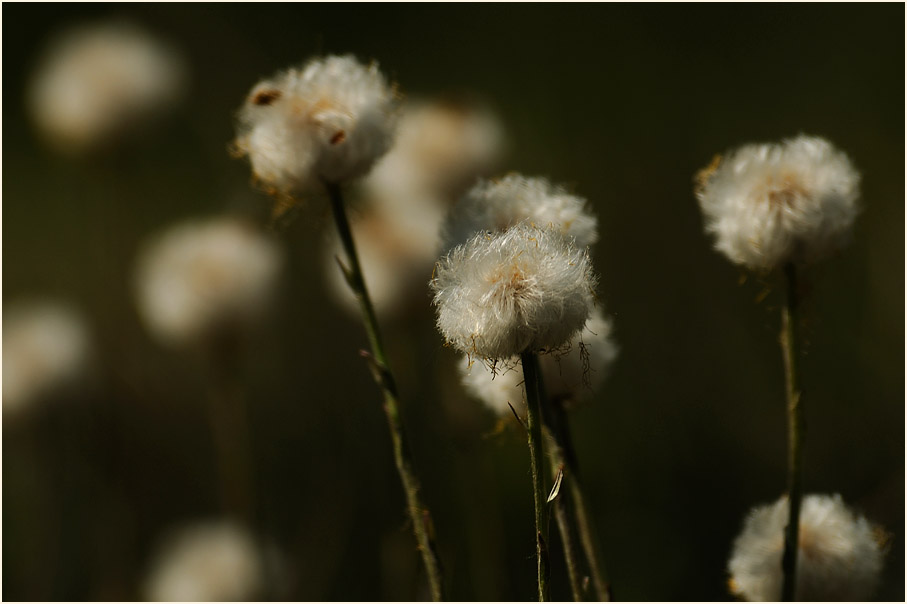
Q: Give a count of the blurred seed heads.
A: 6